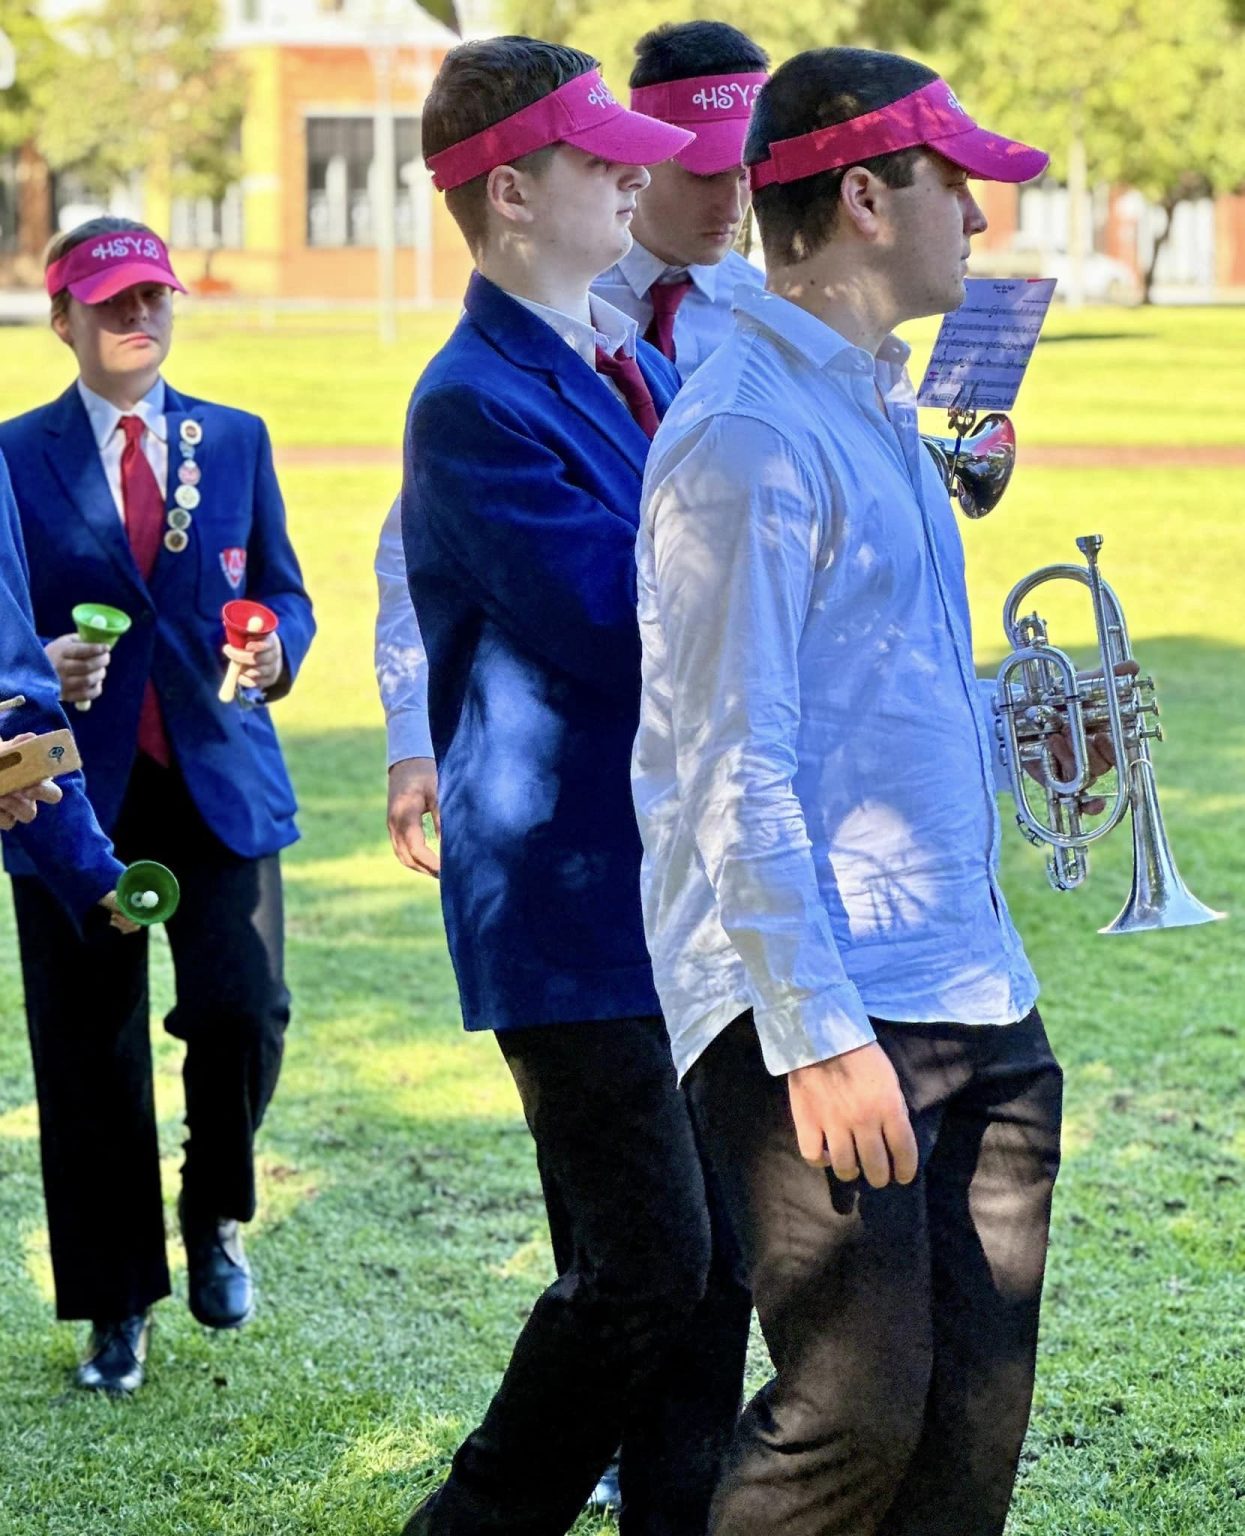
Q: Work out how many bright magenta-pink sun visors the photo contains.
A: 4